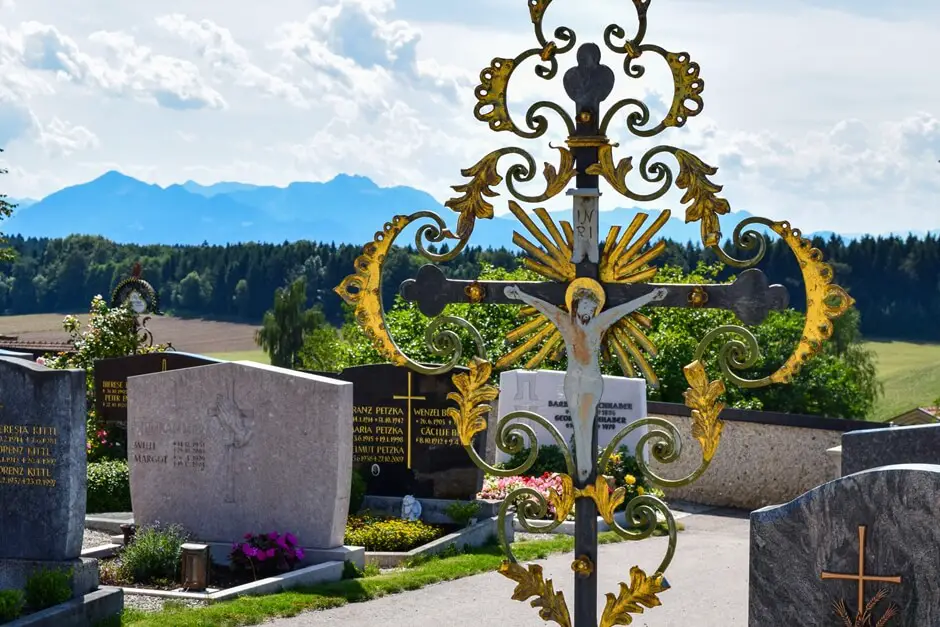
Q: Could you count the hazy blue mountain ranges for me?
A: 1